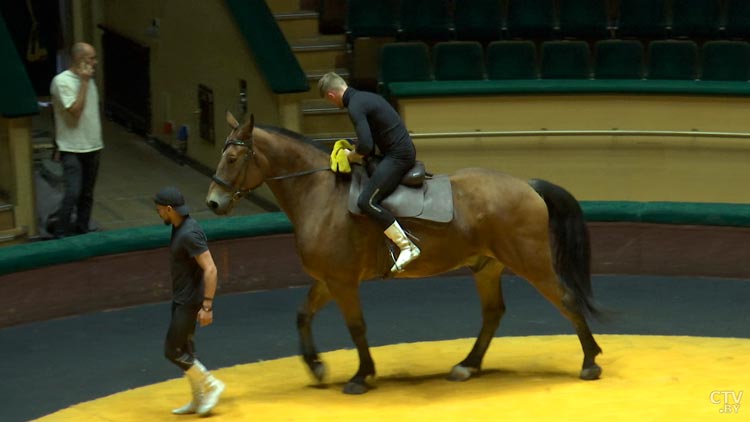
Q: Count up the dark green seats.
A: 15